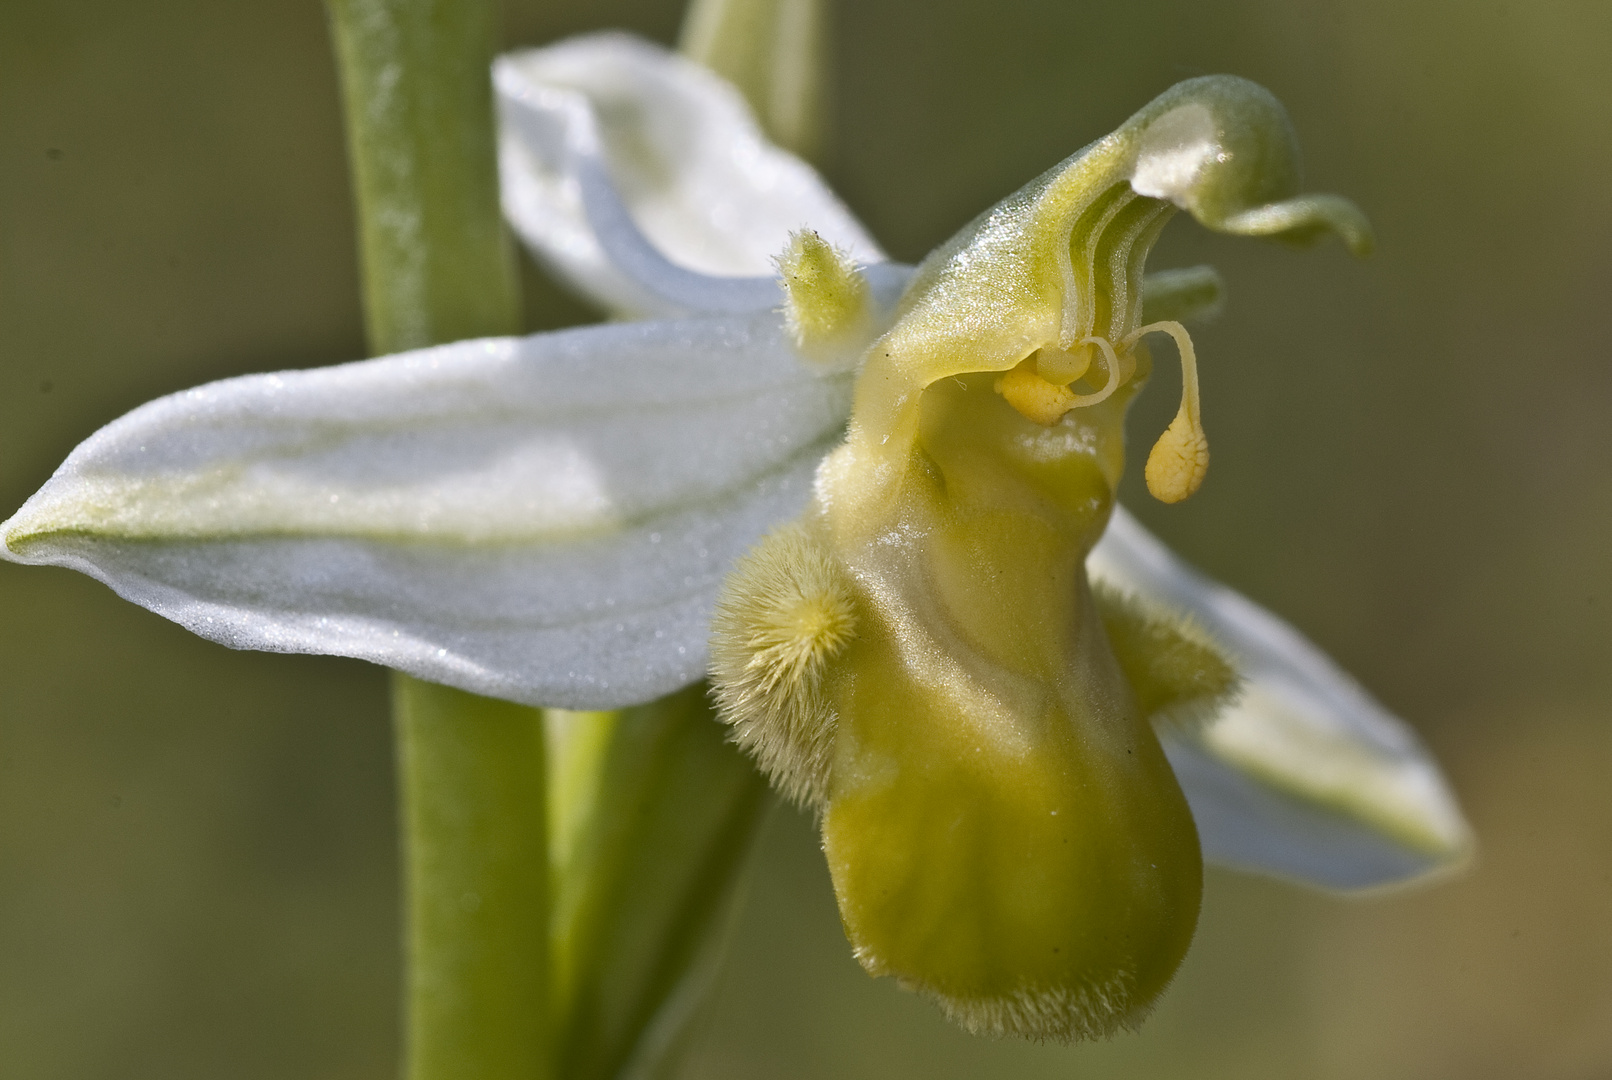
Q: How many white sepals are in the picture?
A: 3